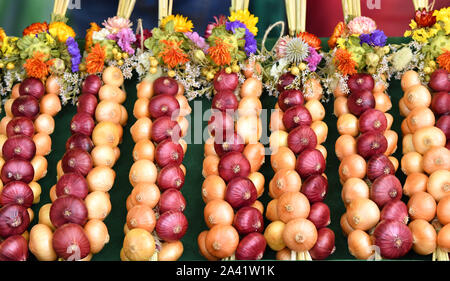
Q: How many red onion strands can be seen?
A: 7